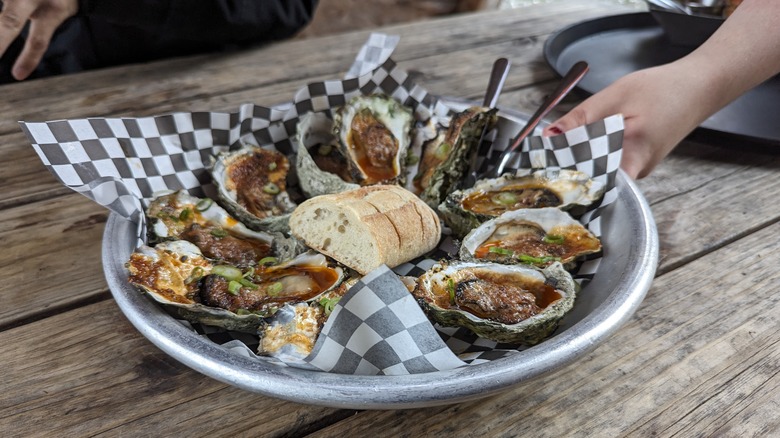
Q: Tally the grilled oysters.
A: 10